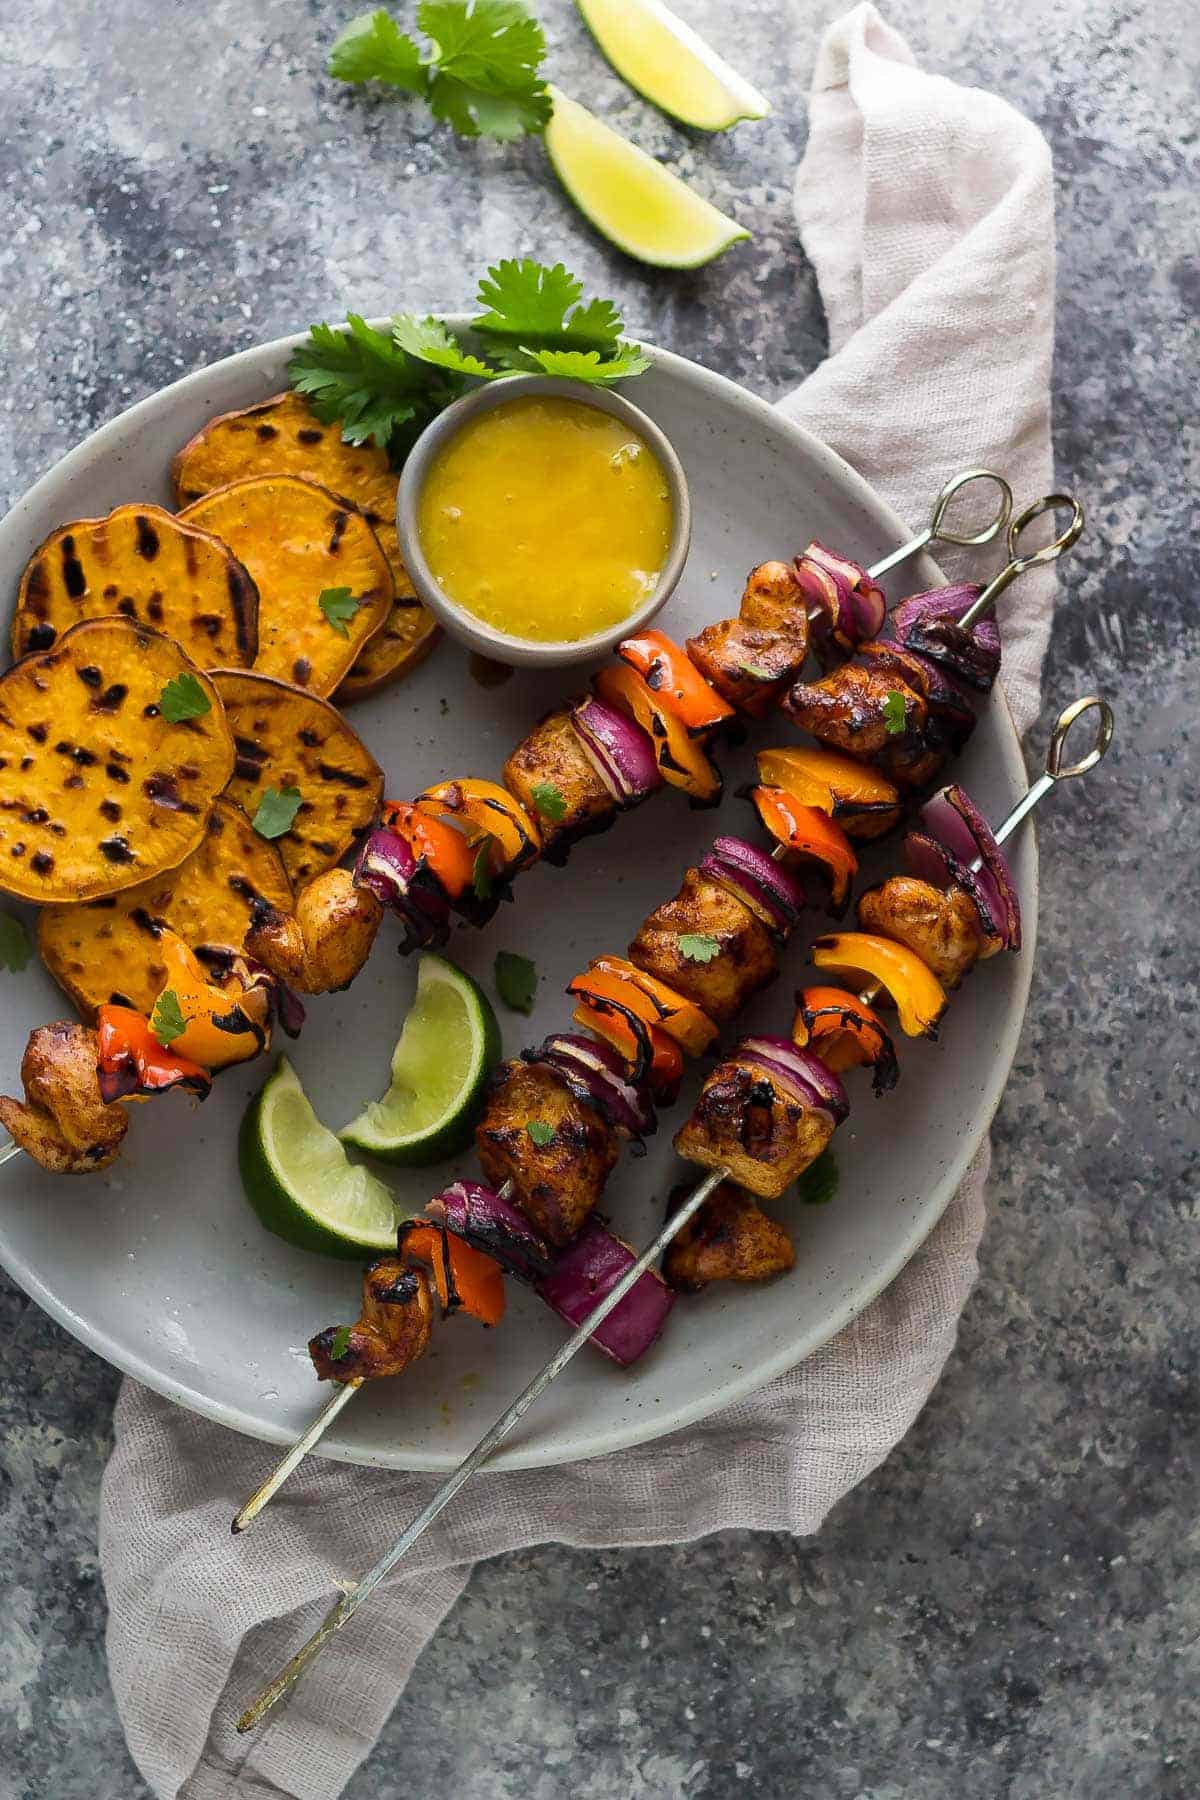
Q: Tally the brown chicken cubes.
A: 11